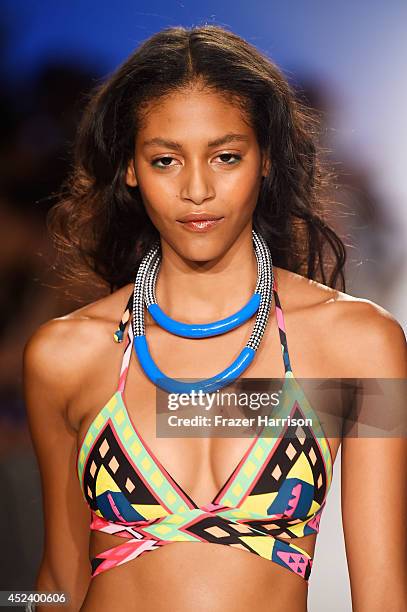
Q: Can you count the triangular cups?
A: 2